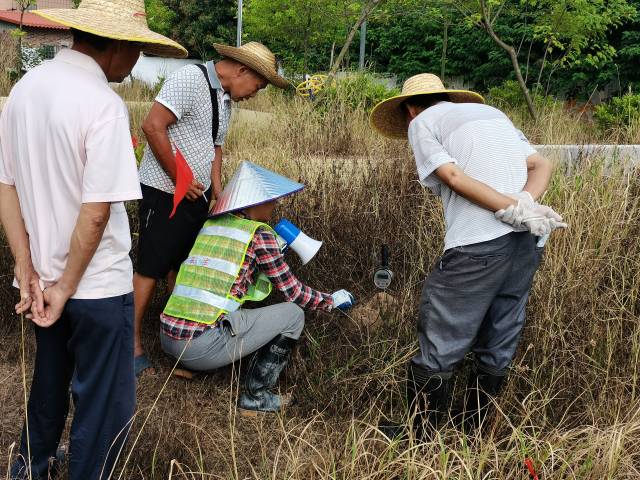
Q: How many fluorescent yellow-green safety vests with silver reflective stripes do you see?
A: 1